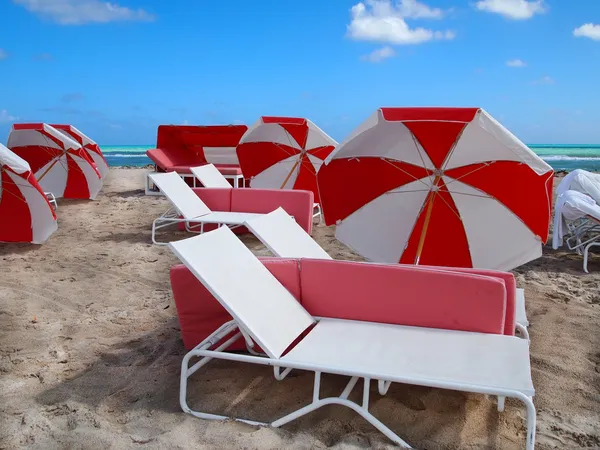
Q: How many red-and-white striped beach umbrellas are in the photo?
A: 5